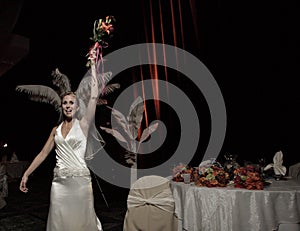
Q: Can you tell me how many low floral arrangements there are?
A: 3